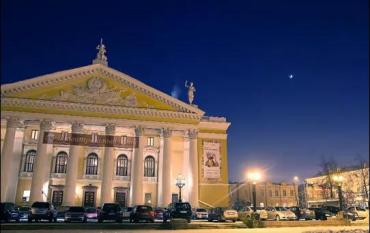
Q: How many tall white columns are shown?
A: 7